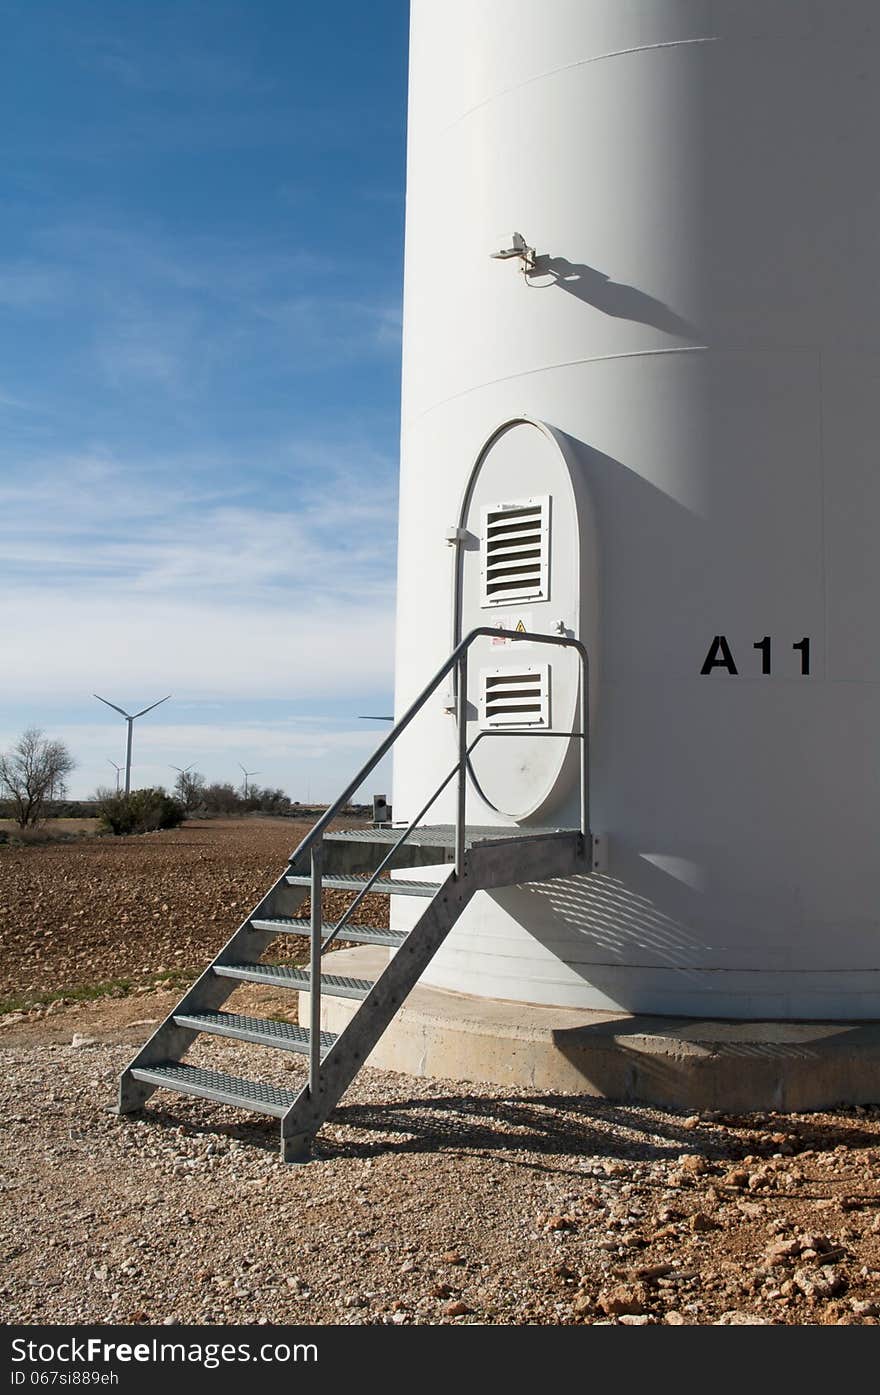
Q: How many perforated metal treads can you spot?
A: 5